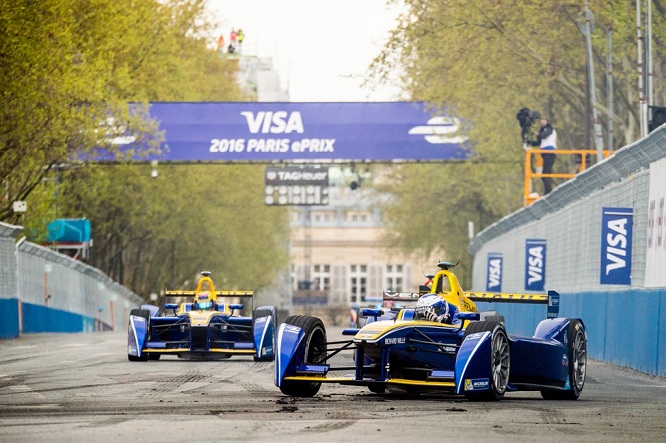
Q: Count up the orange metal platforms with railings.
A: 1